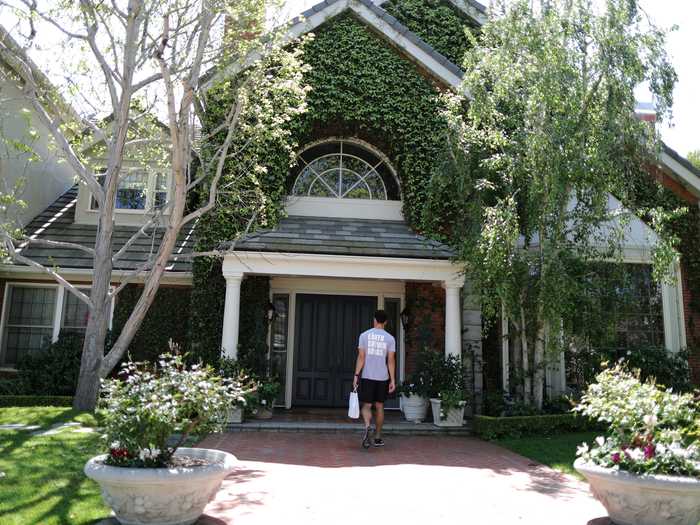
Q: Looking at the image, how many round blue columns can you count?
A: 0